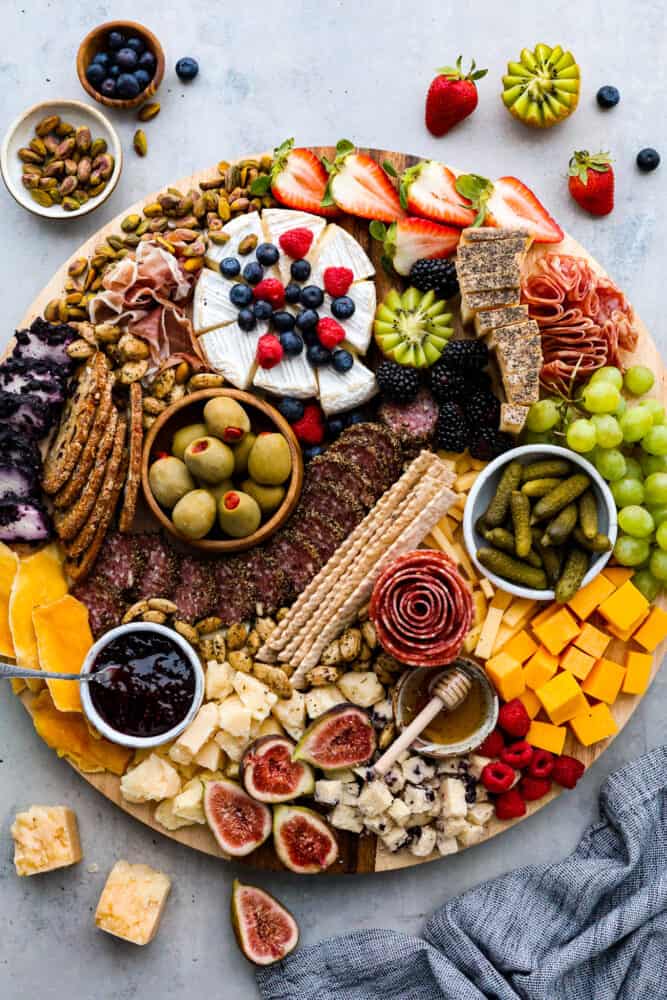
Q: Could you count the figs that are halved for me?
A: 5